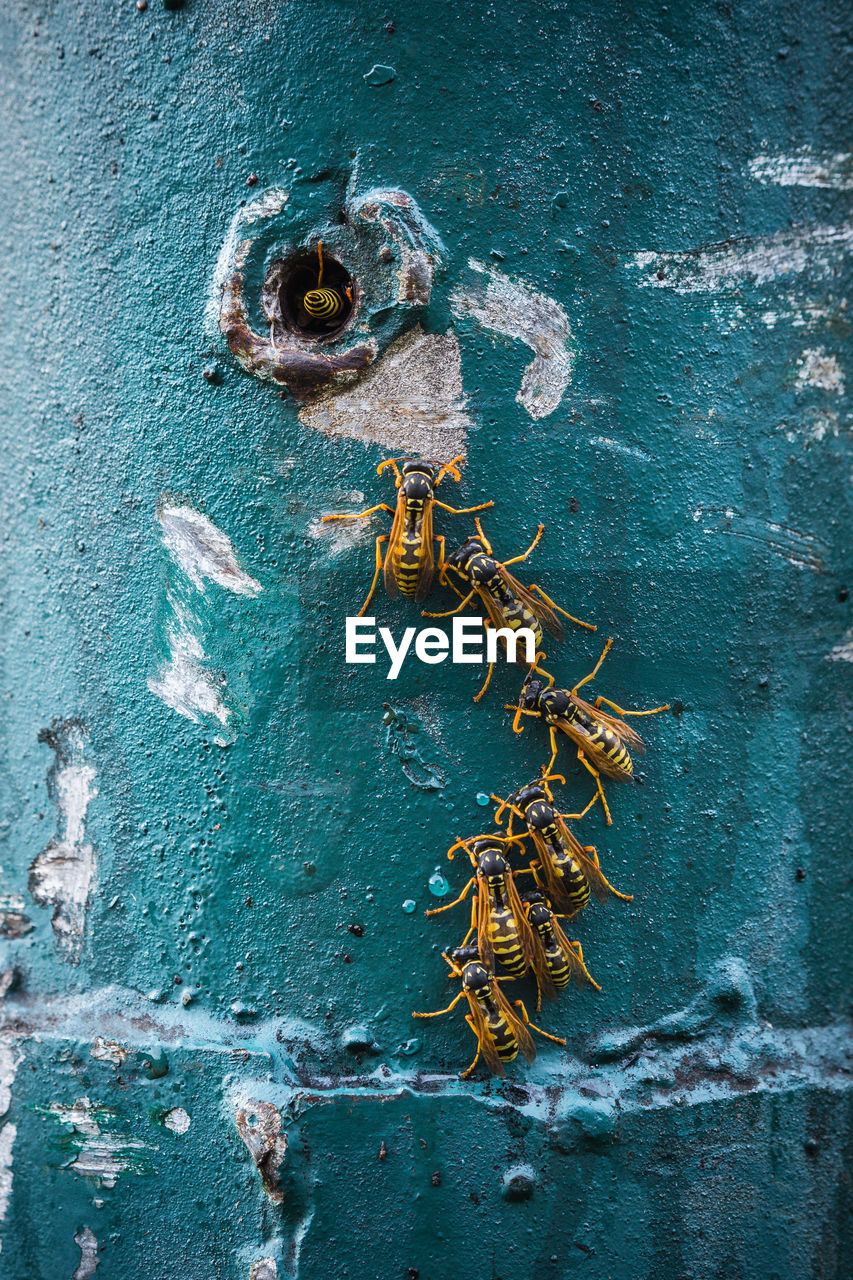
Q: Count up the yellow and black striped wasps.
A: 8